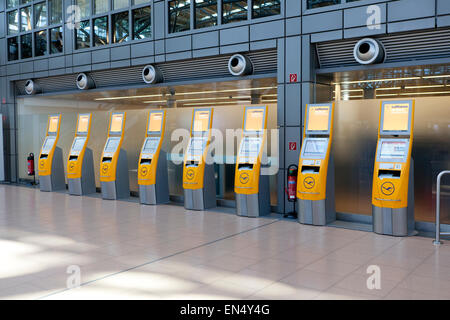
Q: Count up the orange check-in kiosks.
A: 8